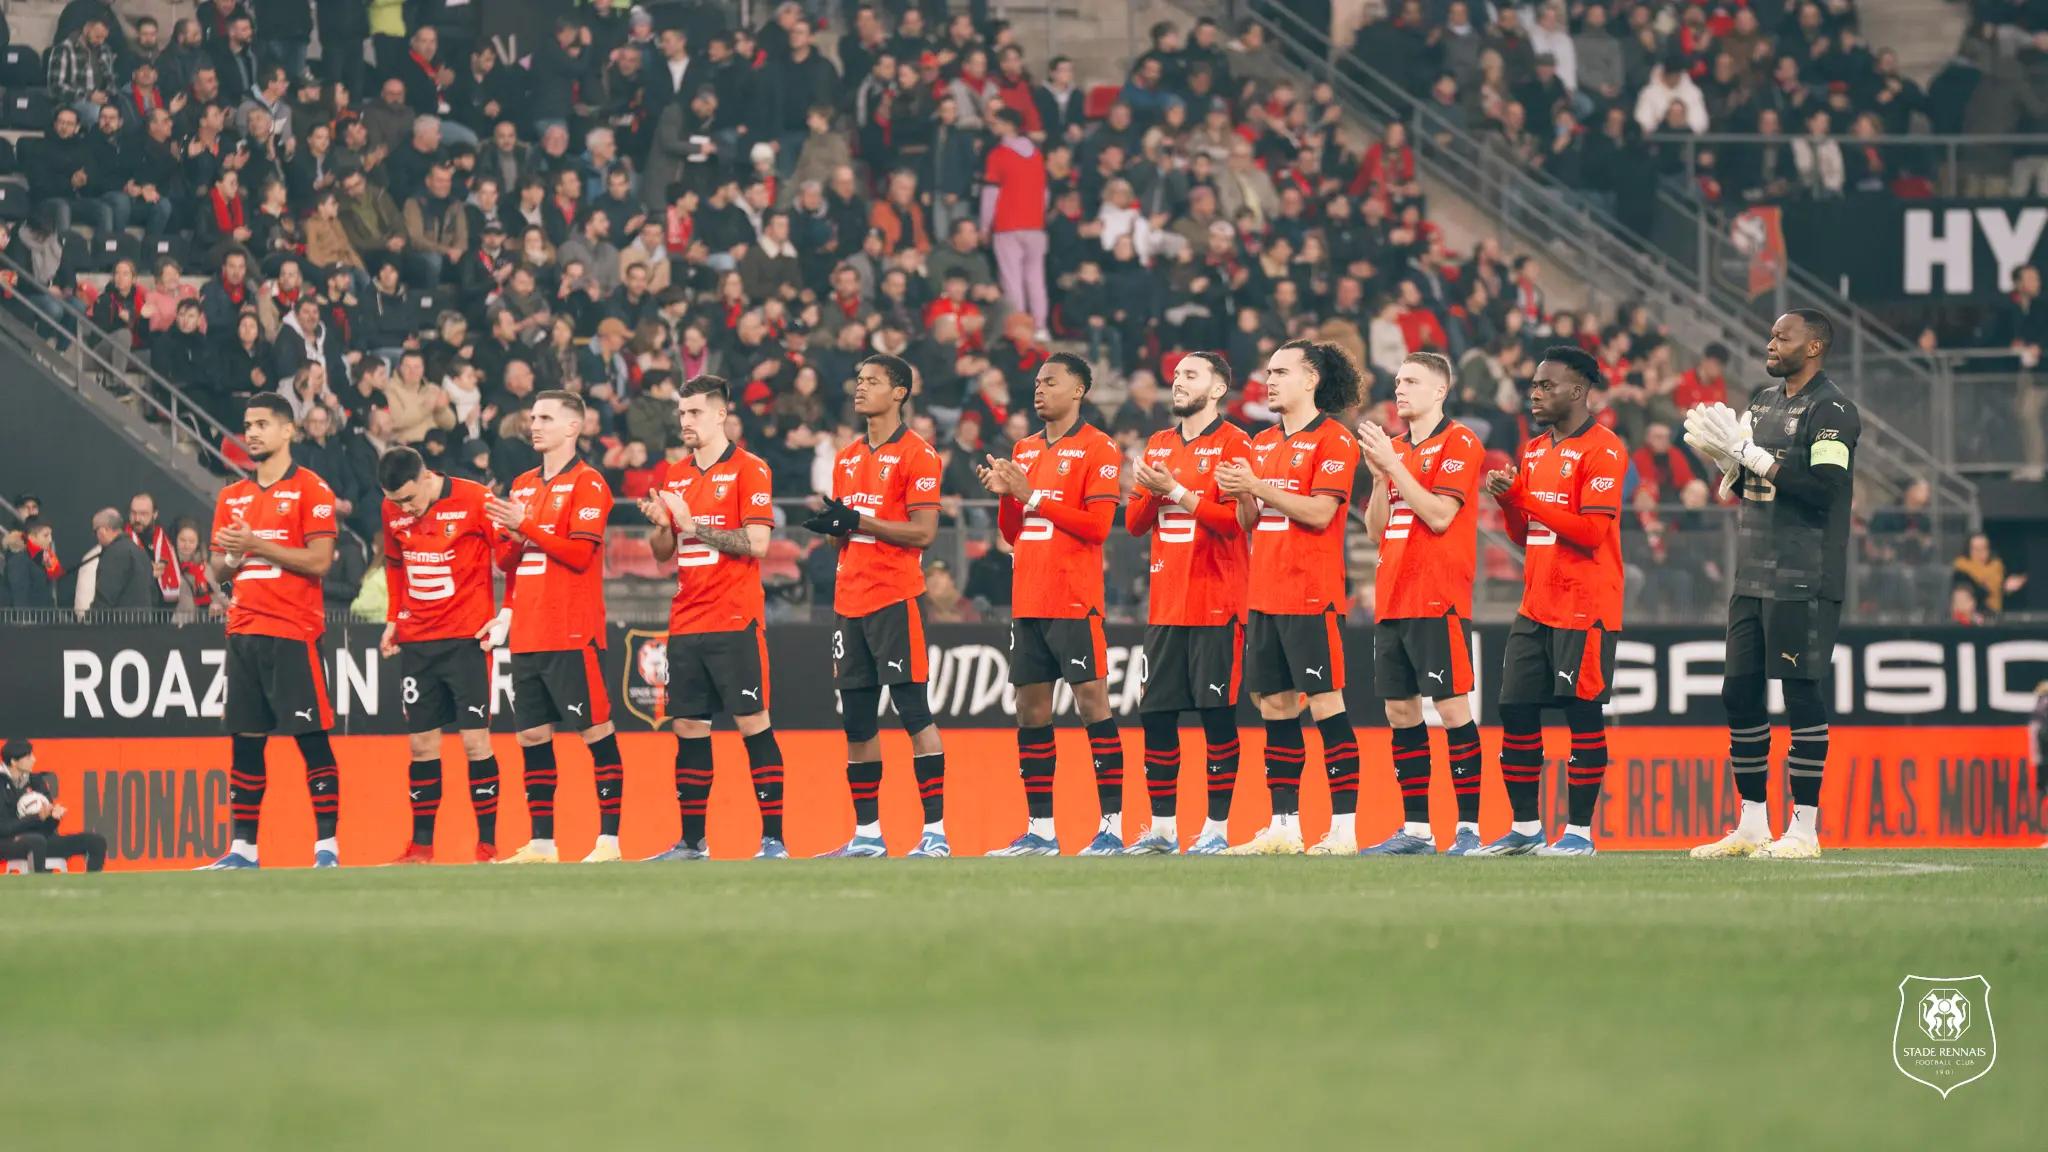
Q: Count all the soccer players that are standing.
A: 11